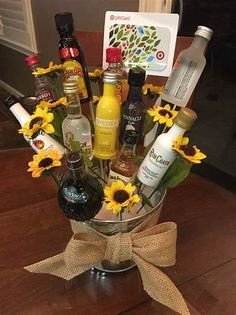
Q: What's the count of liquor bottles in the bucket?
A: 11